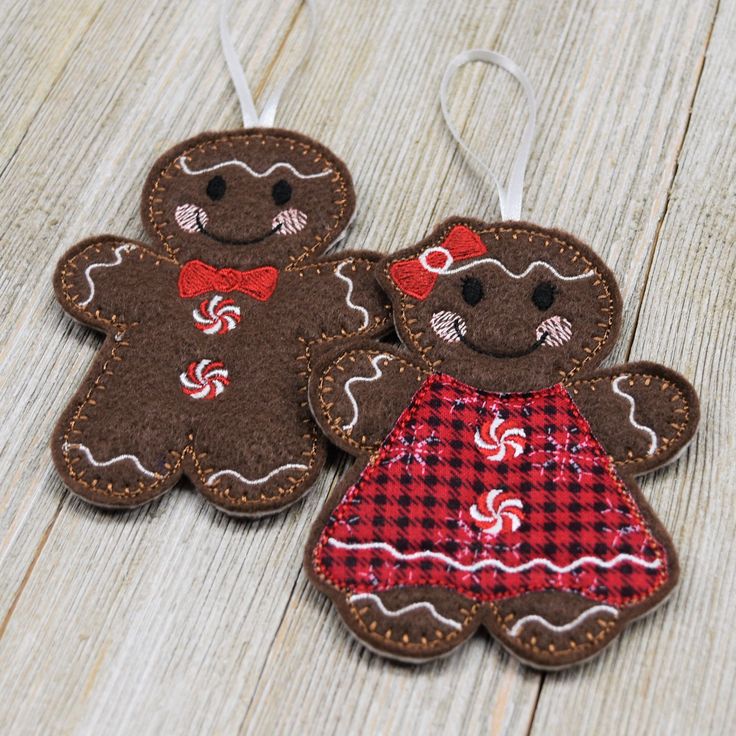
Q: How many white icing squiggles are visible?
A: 11